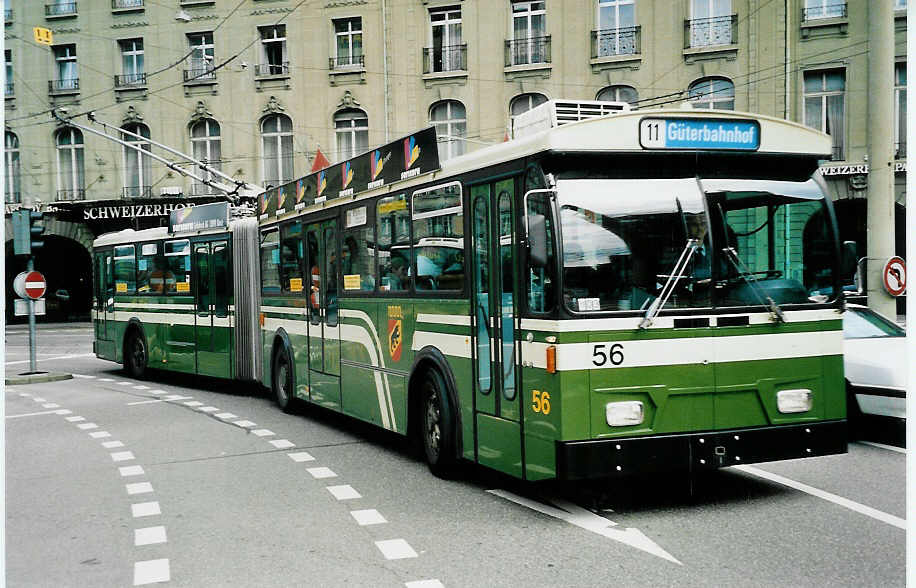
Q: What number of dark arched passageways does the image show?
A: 2